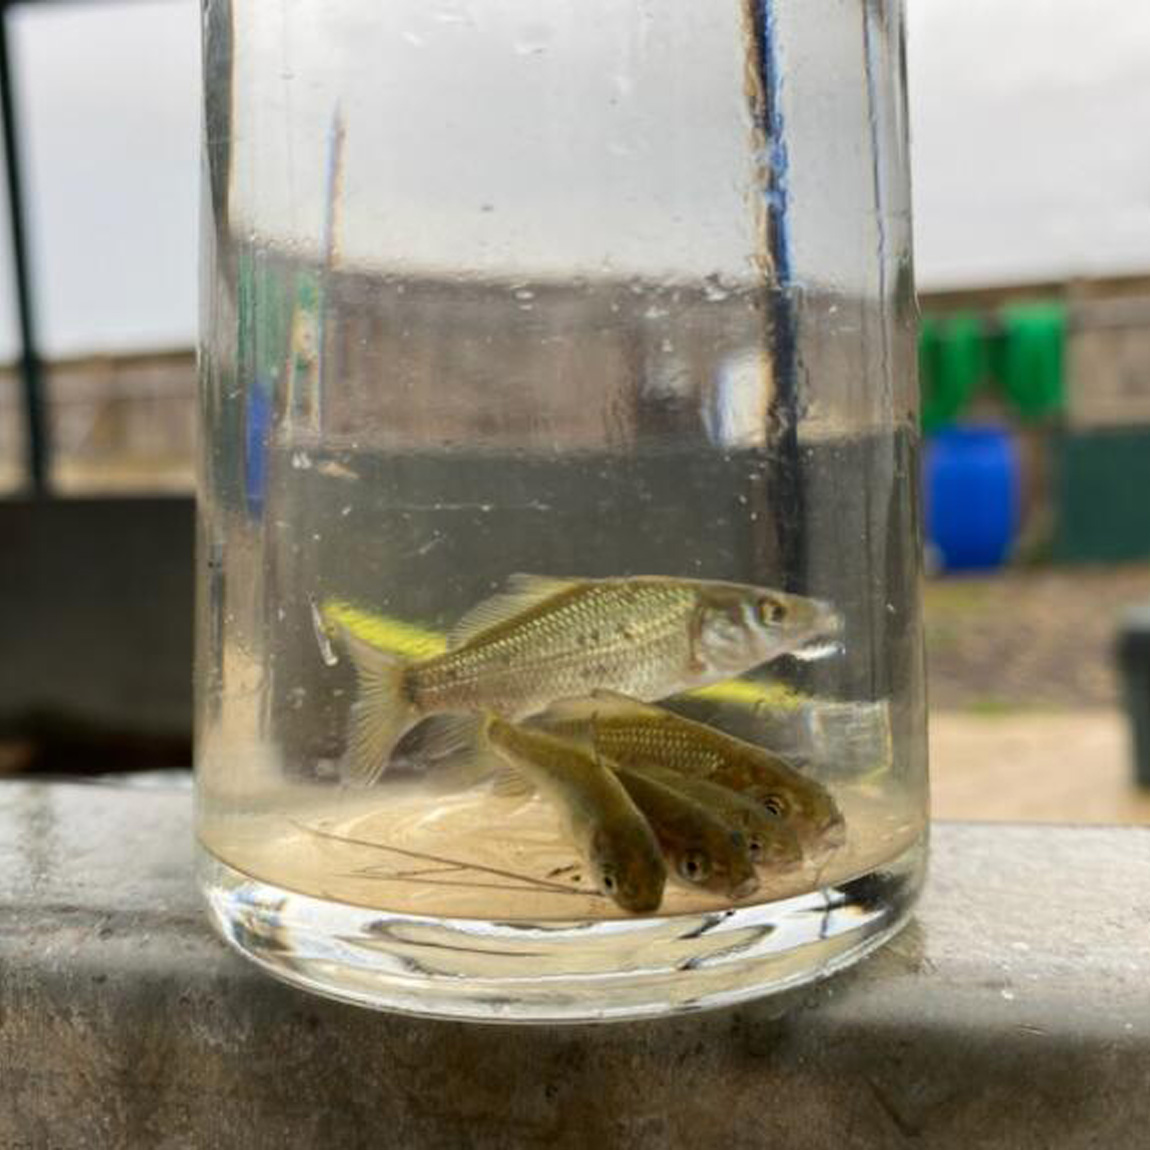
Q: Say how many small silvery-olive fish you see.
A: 5